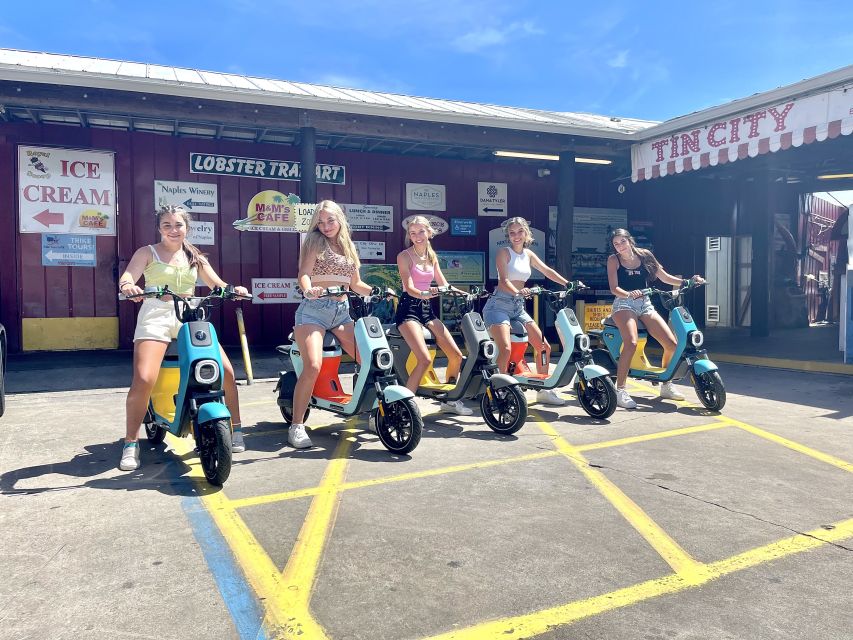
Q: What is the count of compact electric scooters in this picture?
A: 5